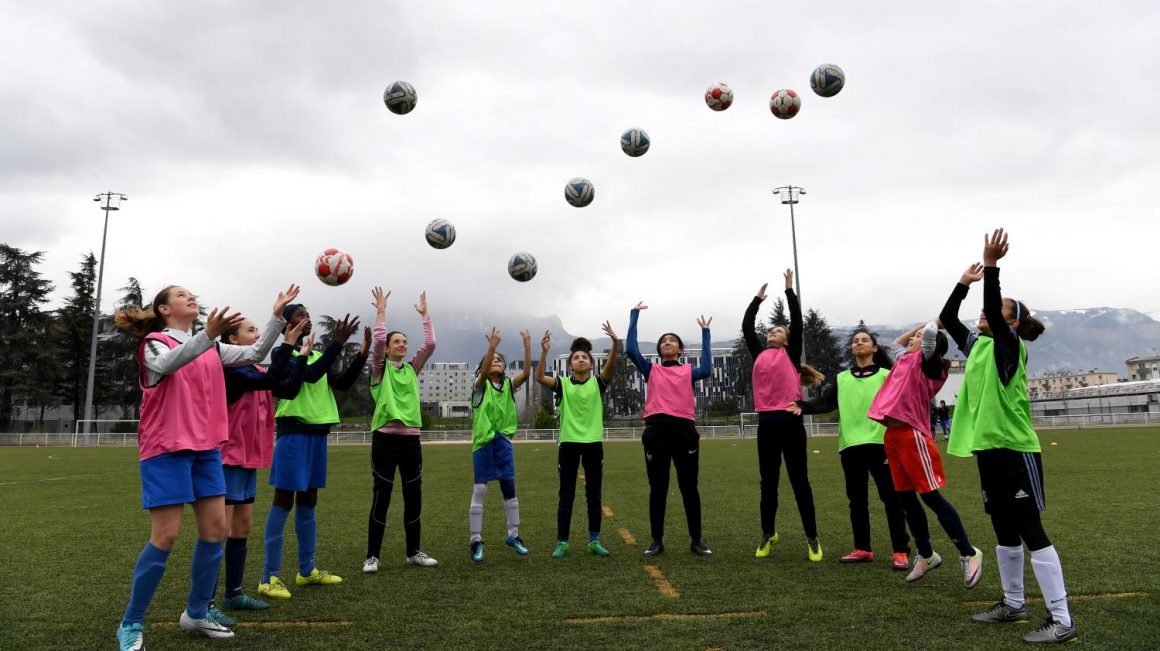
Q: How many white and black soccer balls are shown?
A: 6